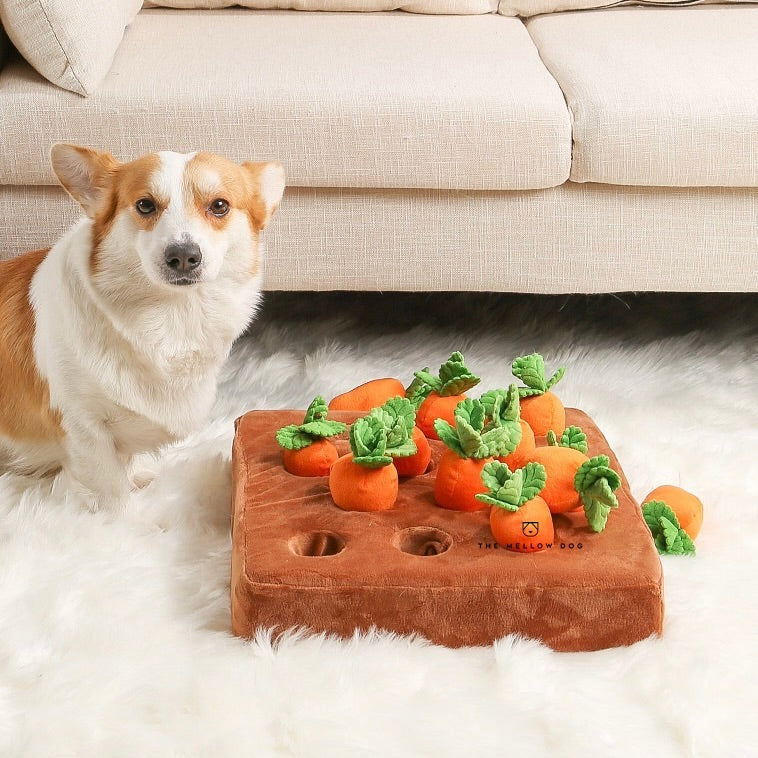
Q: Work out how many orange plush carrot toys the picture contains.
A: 12